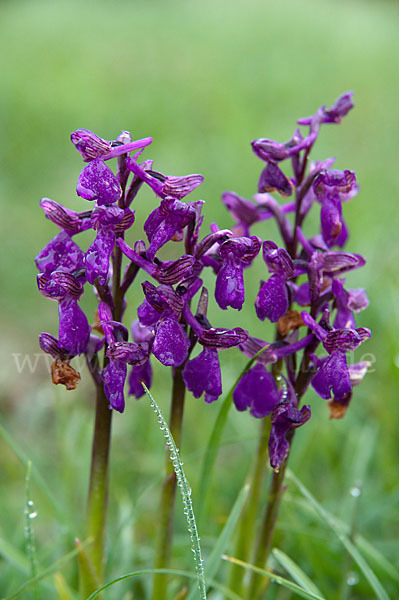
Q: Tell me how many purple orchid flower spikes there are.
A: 4